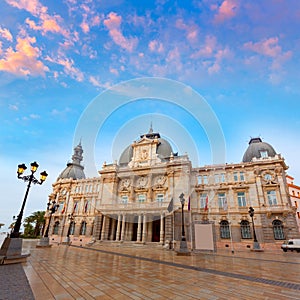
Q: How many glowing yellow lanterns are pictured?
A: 3